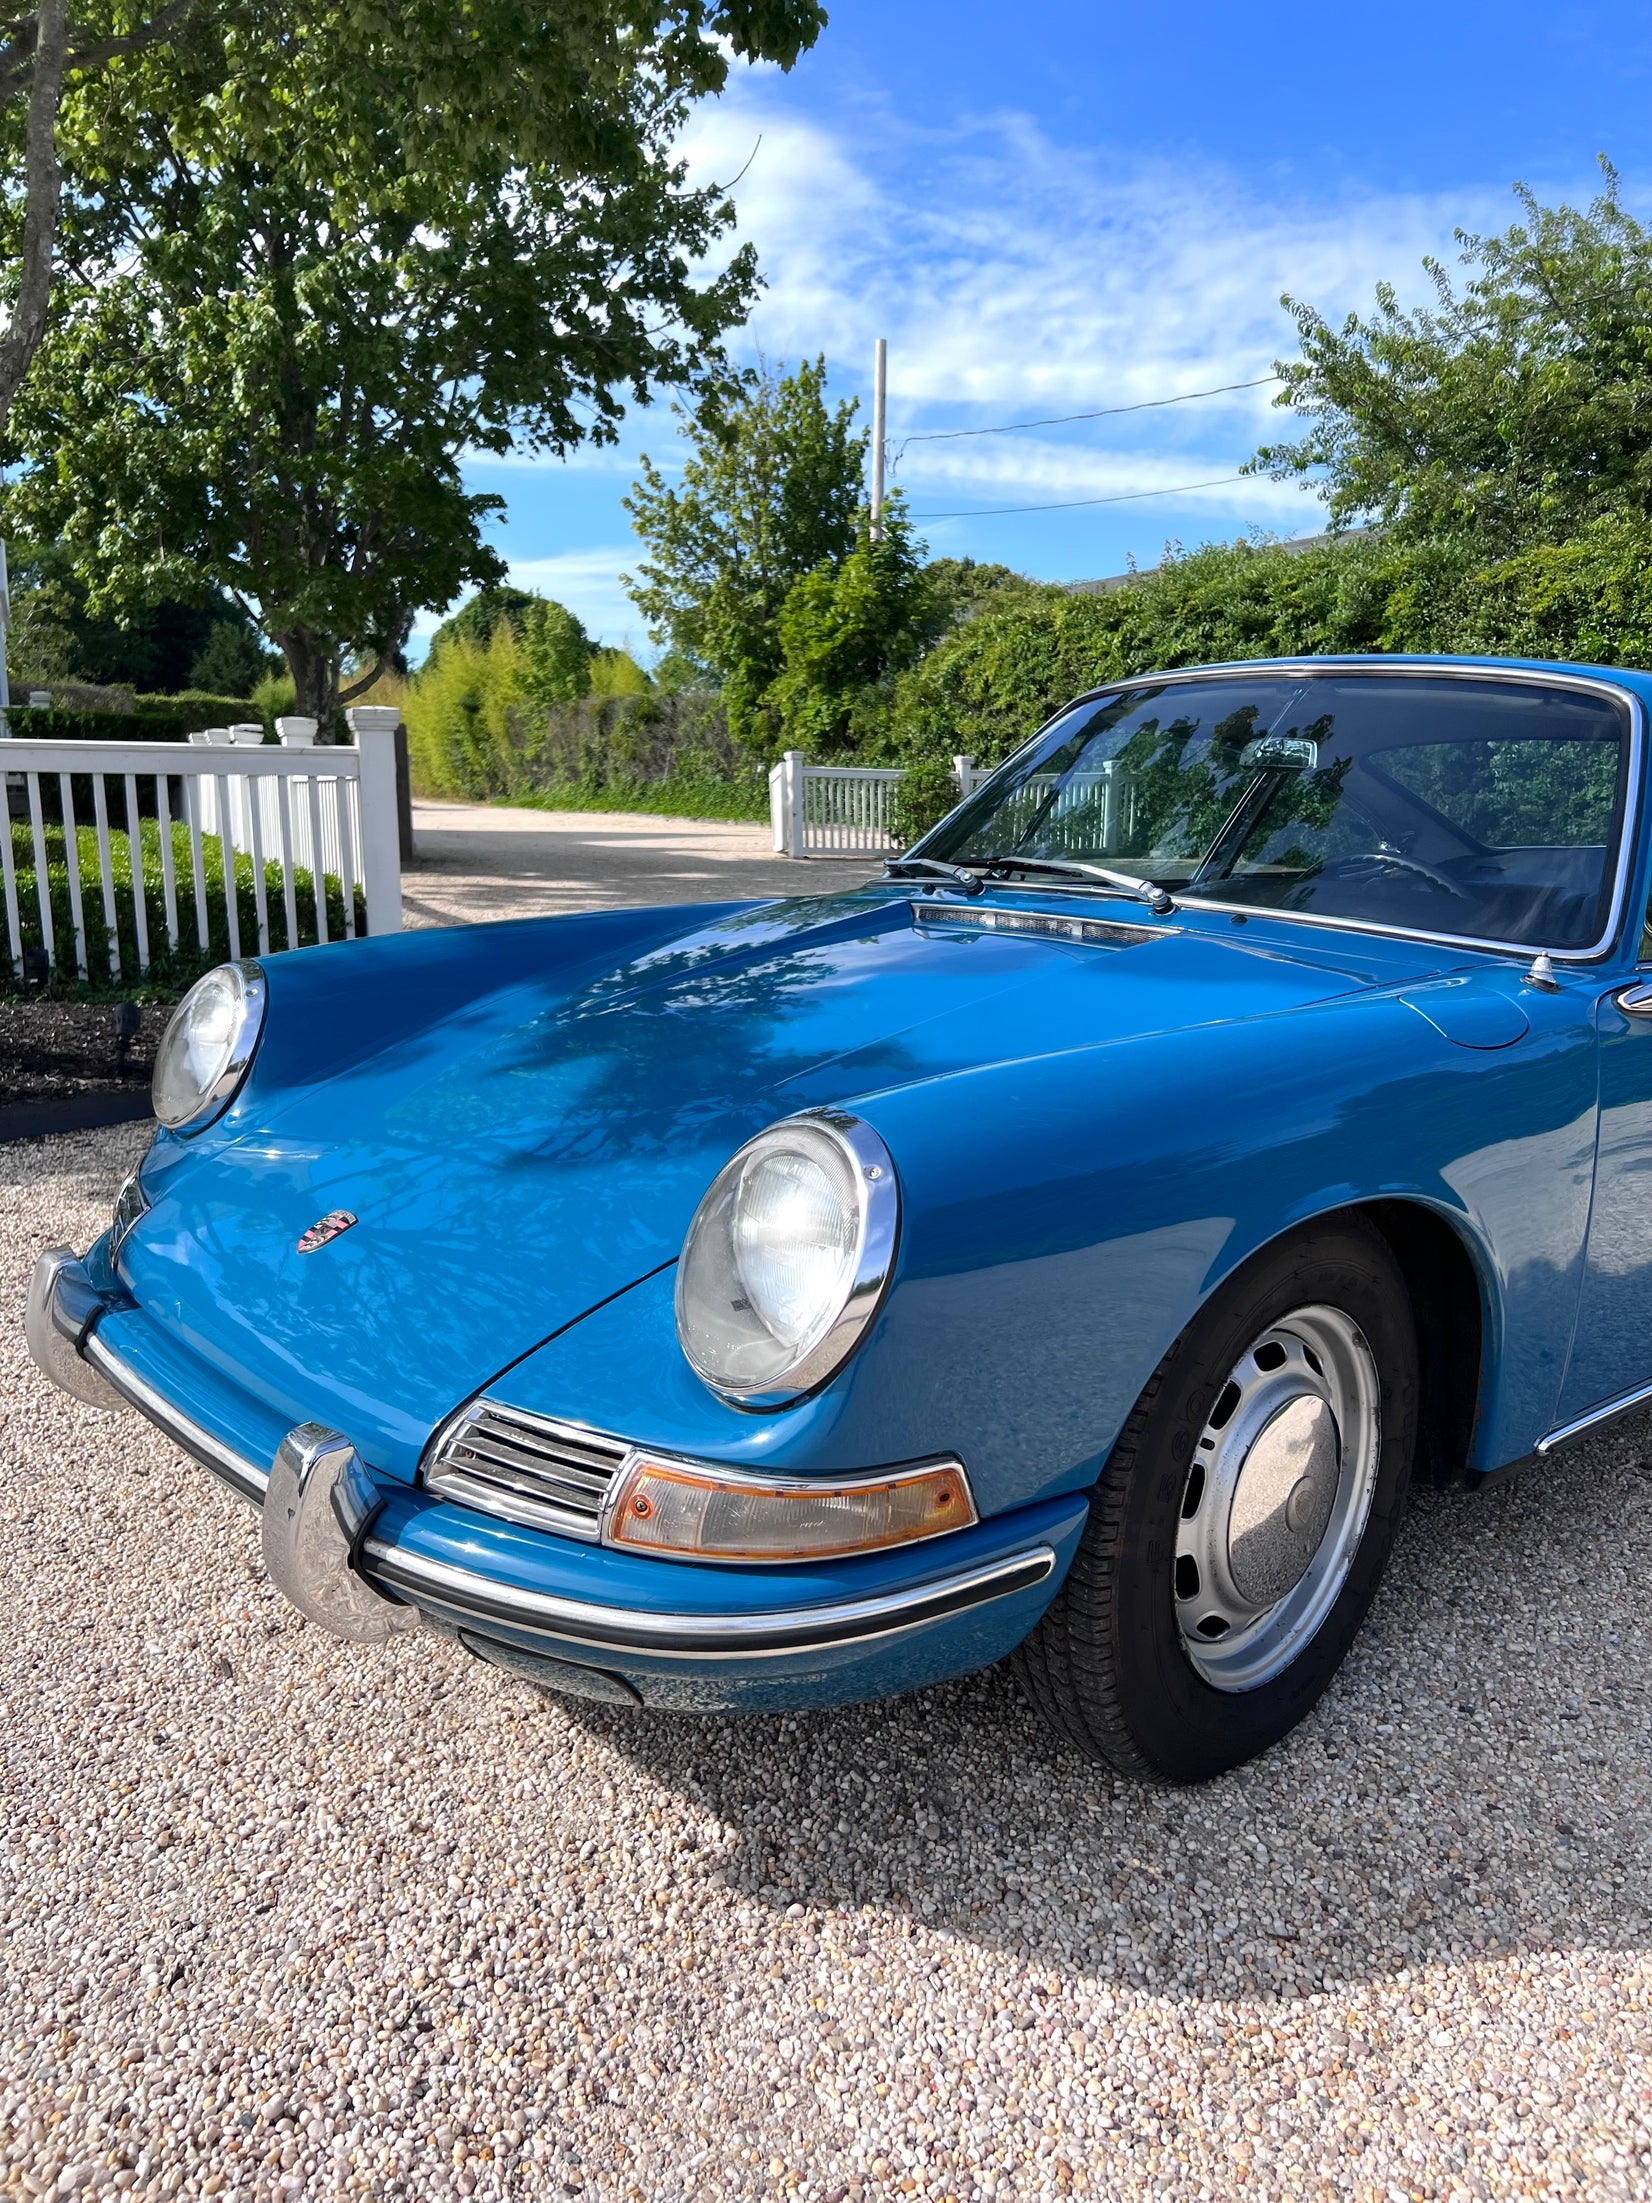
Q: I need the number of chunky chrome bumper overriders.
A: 2